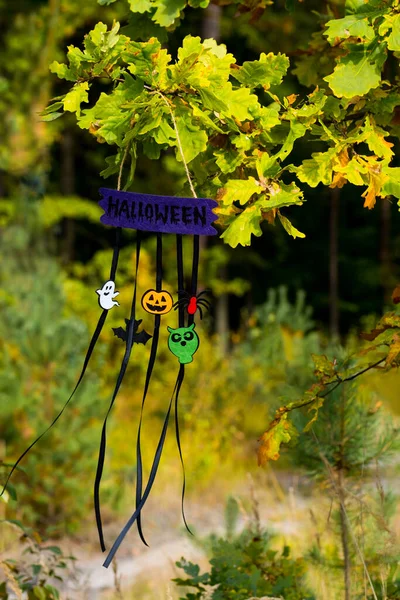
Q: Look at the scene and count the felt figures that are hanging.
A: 5